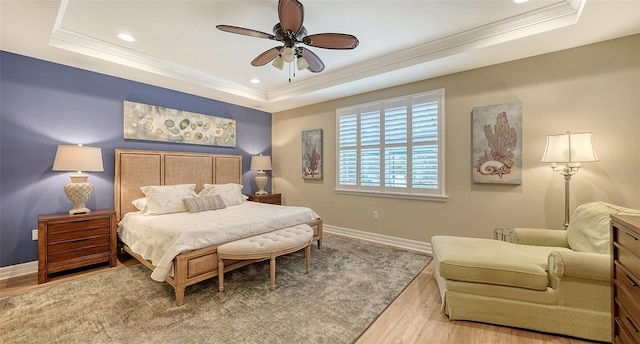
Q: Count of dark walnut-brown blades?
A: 5